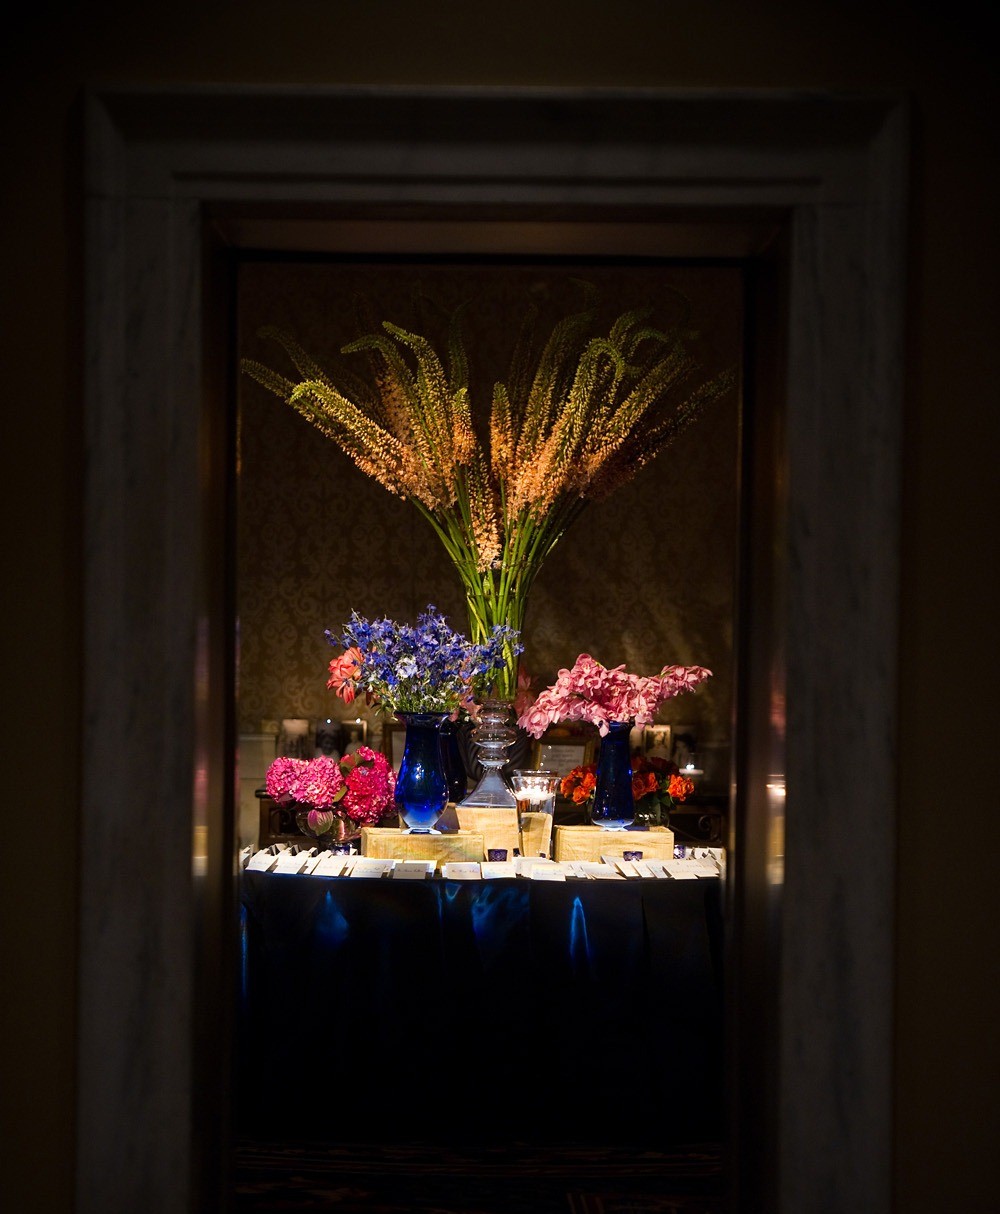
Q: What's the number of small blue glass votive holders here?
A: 4